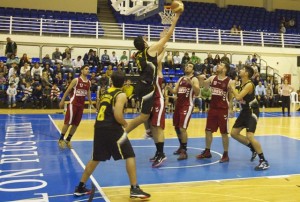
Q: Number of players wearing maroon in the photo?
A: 4